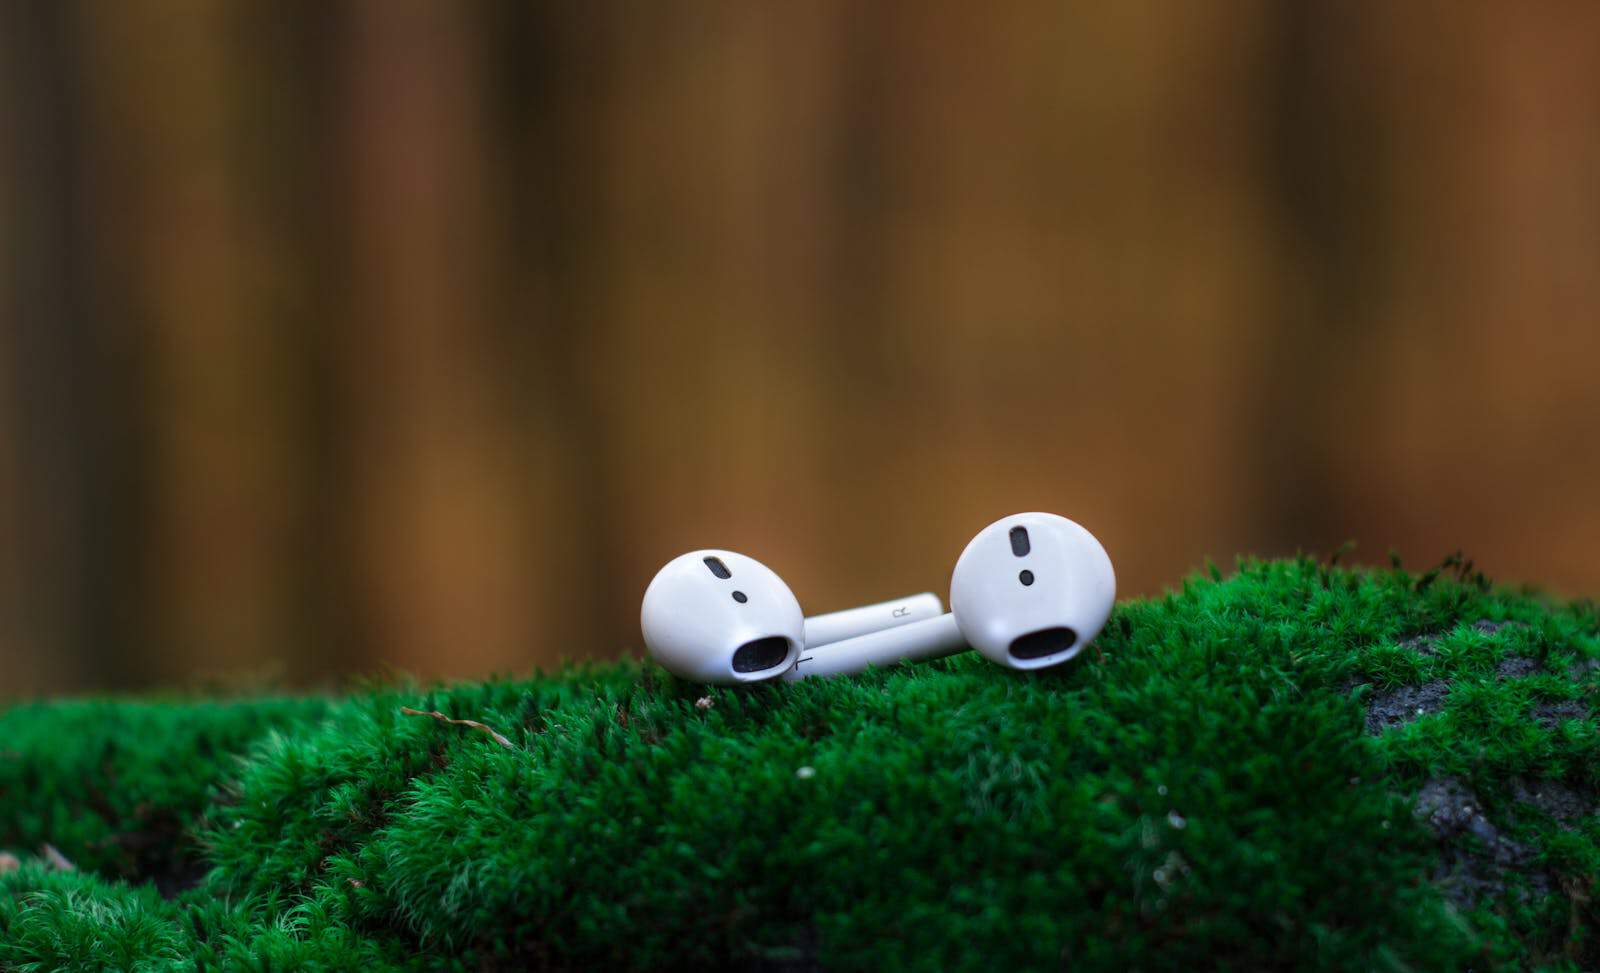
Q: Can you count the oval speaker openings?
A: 2